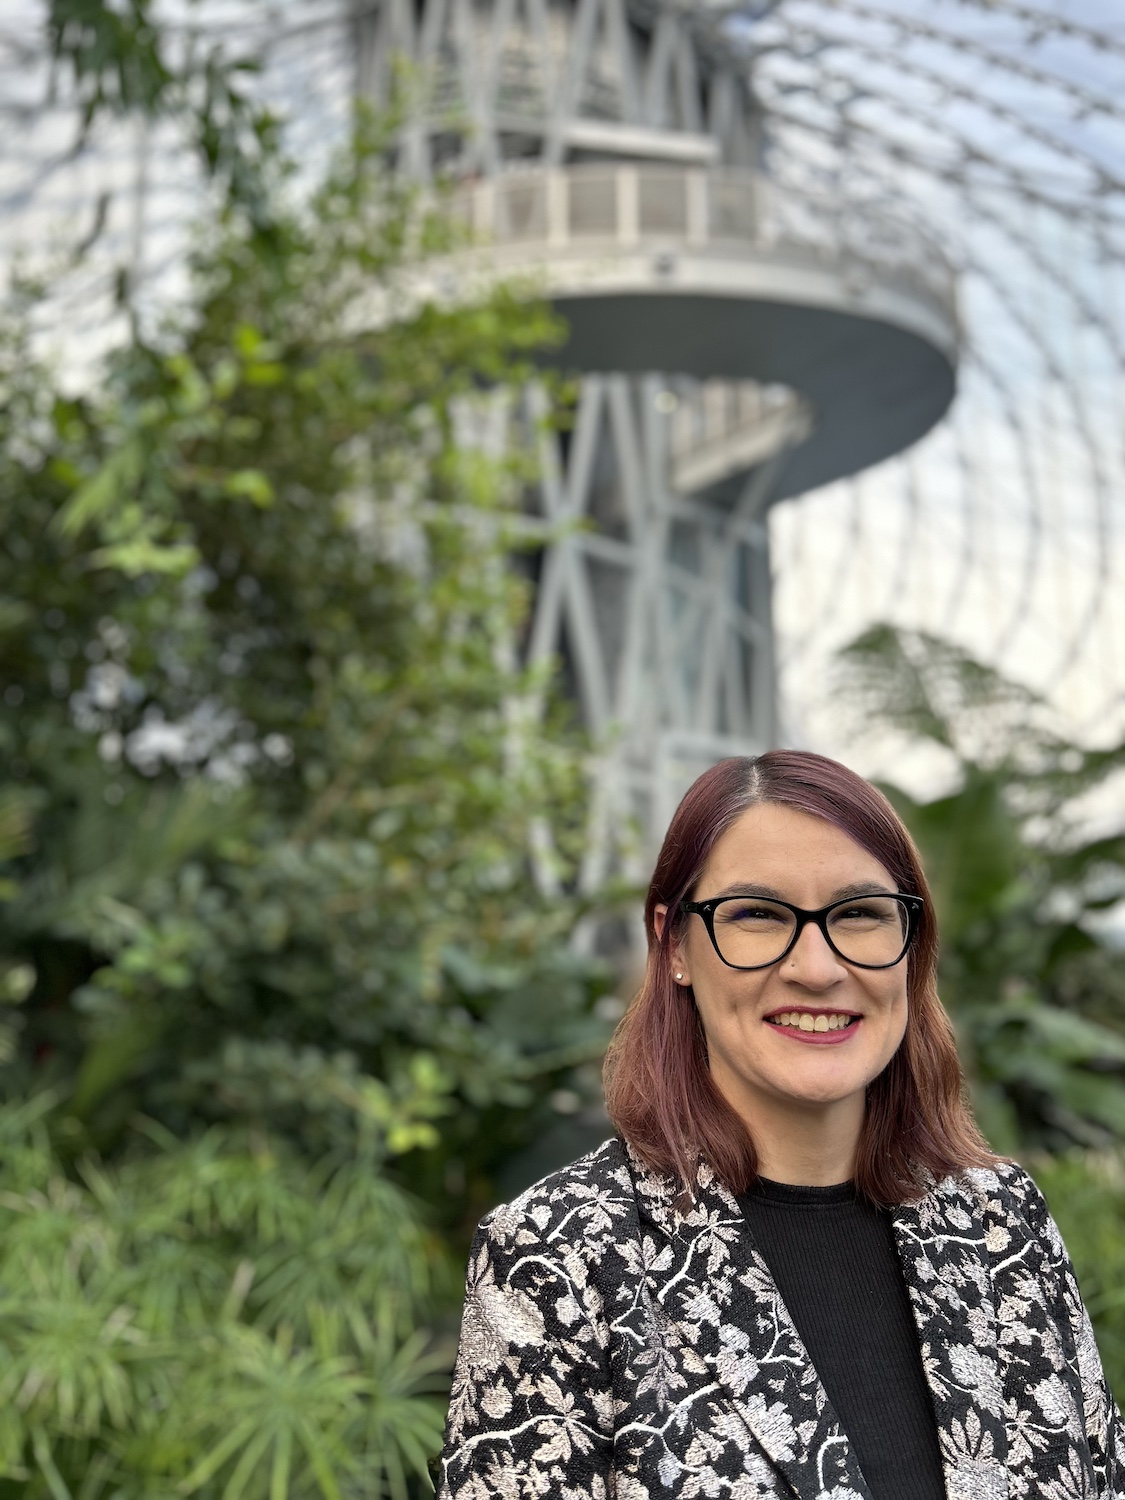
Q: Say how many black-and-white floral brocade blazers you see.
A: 1